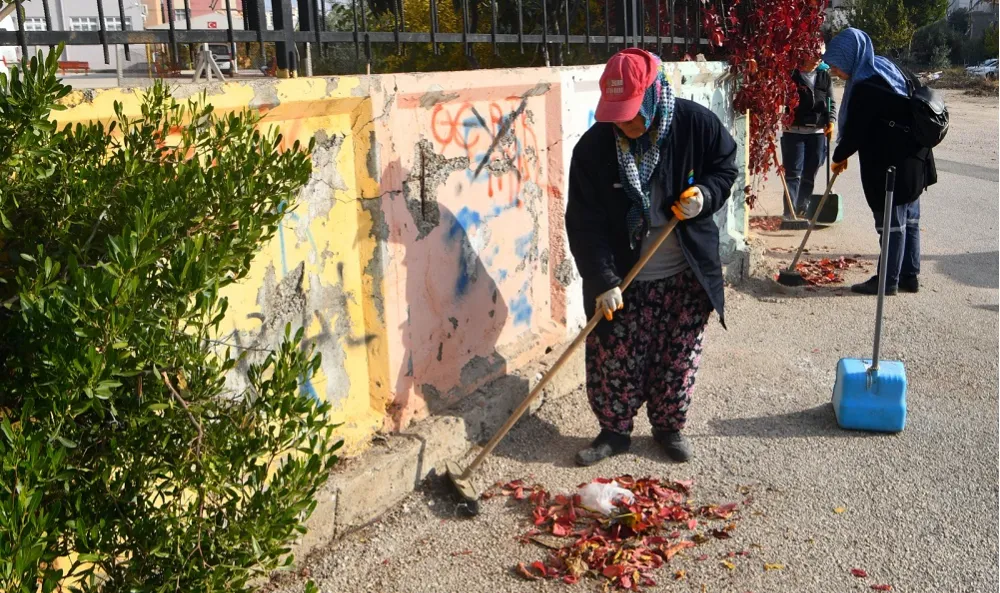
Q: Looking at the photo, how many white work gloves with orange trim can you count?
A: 2